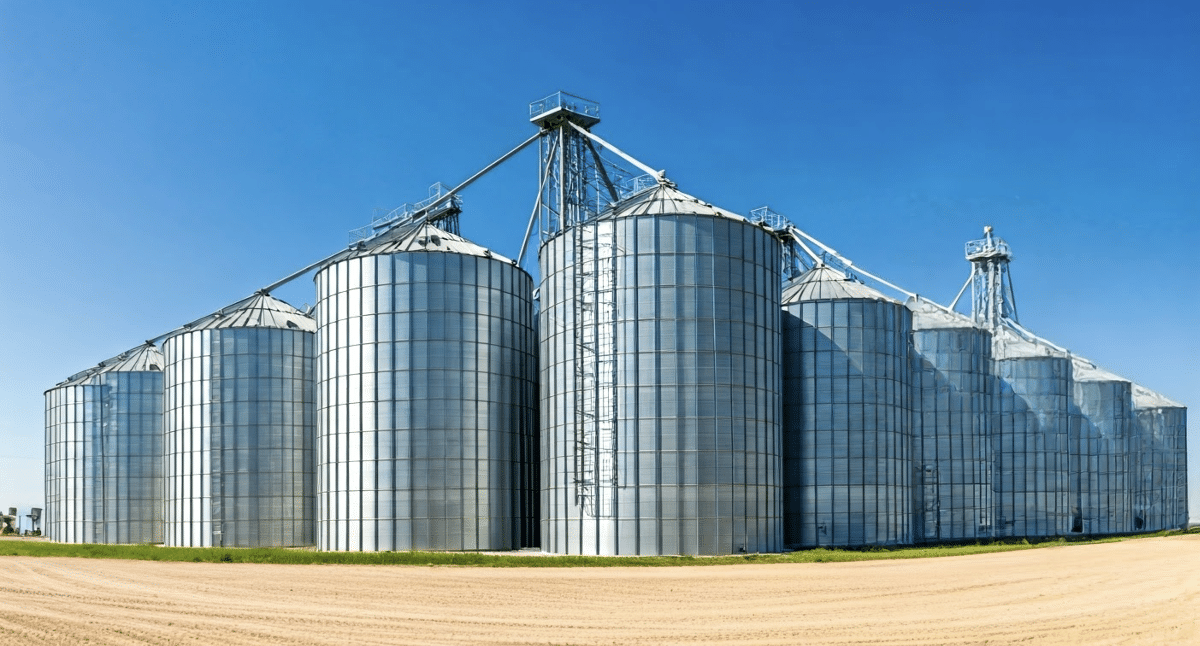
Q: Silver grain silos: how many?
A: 10